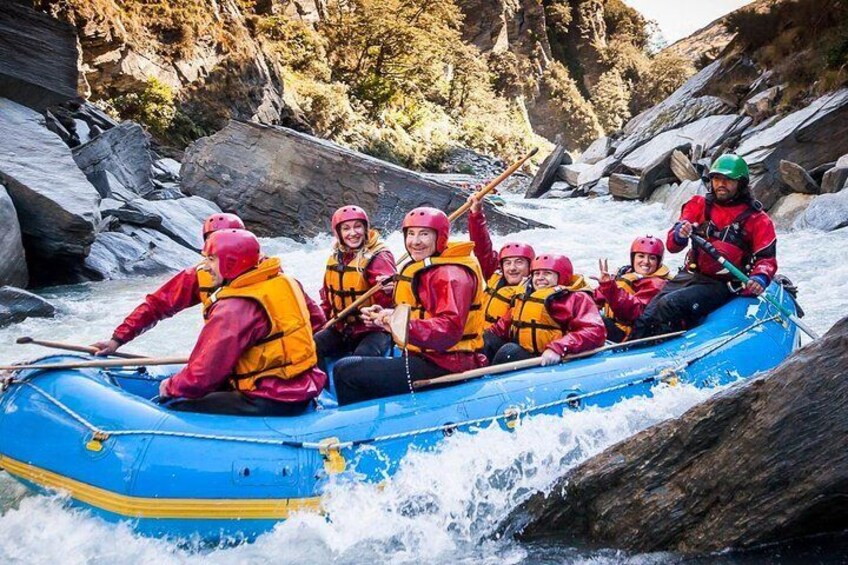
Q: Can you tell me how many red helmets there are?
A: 7